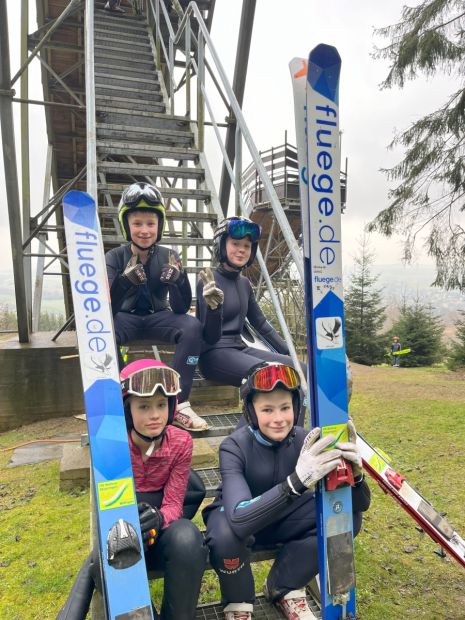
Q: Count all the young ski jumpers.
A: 4